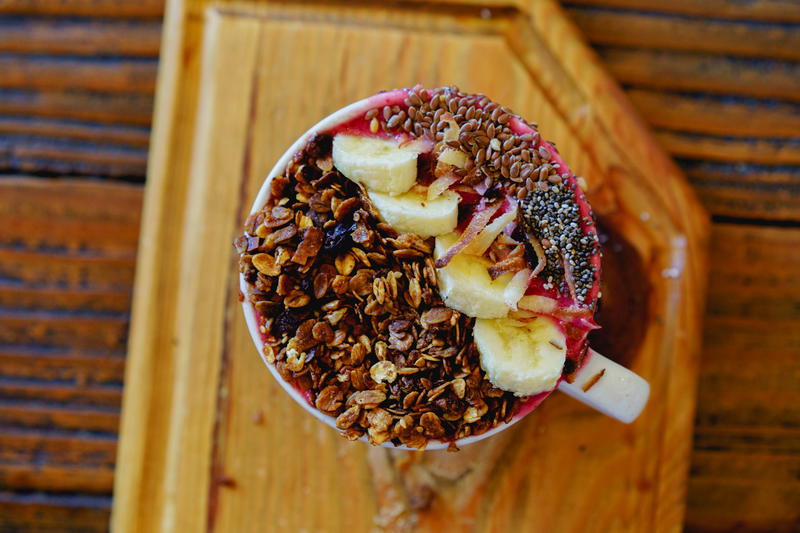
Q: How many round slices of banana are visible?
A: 4